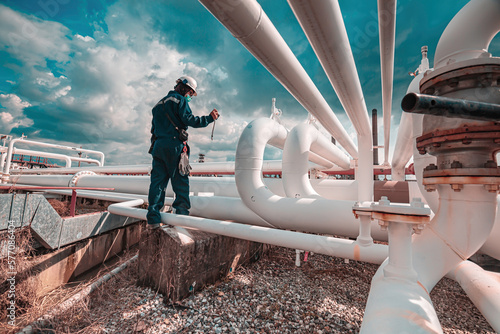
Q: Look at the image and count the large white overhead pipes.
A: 3